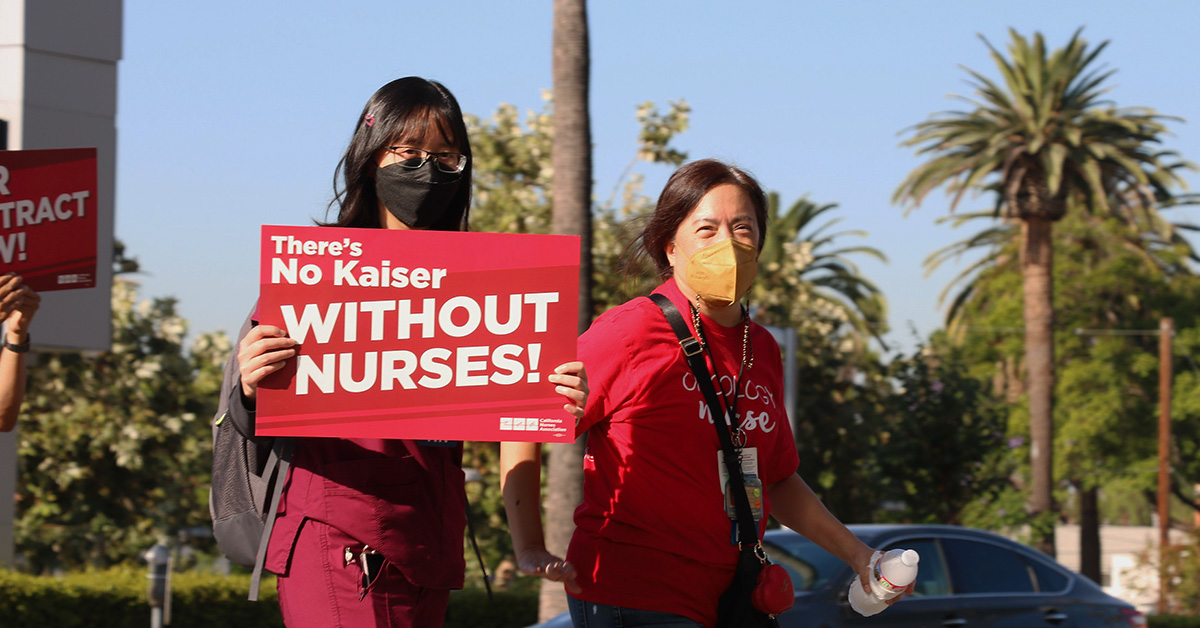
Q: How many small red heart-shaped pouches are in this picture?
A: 1